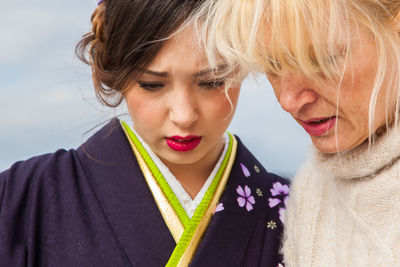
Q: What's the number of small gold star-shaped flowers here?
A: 3